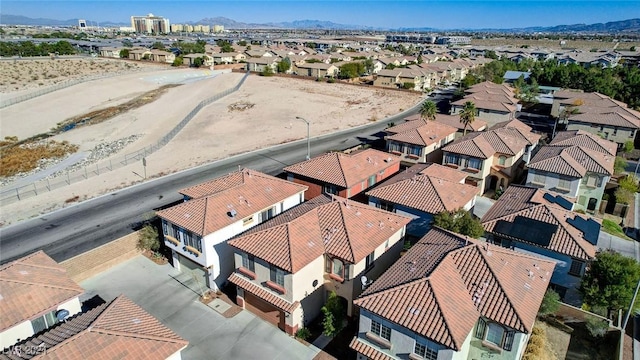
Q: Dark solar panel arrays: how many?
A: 3